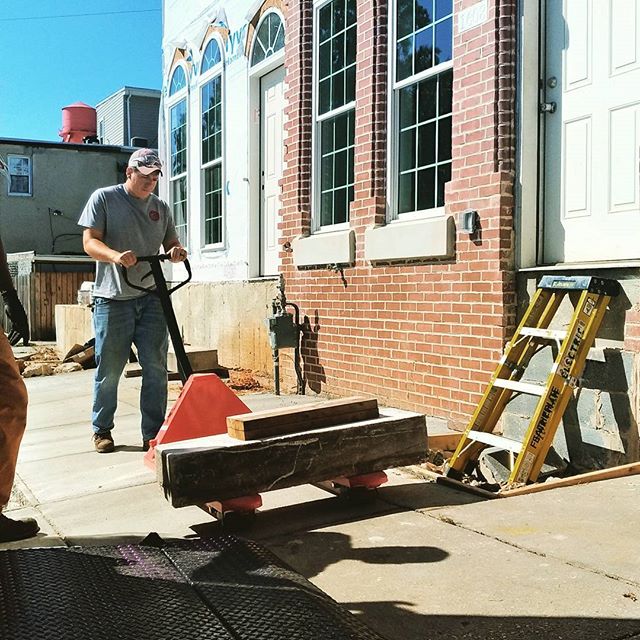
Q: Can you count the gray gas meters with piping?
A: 1